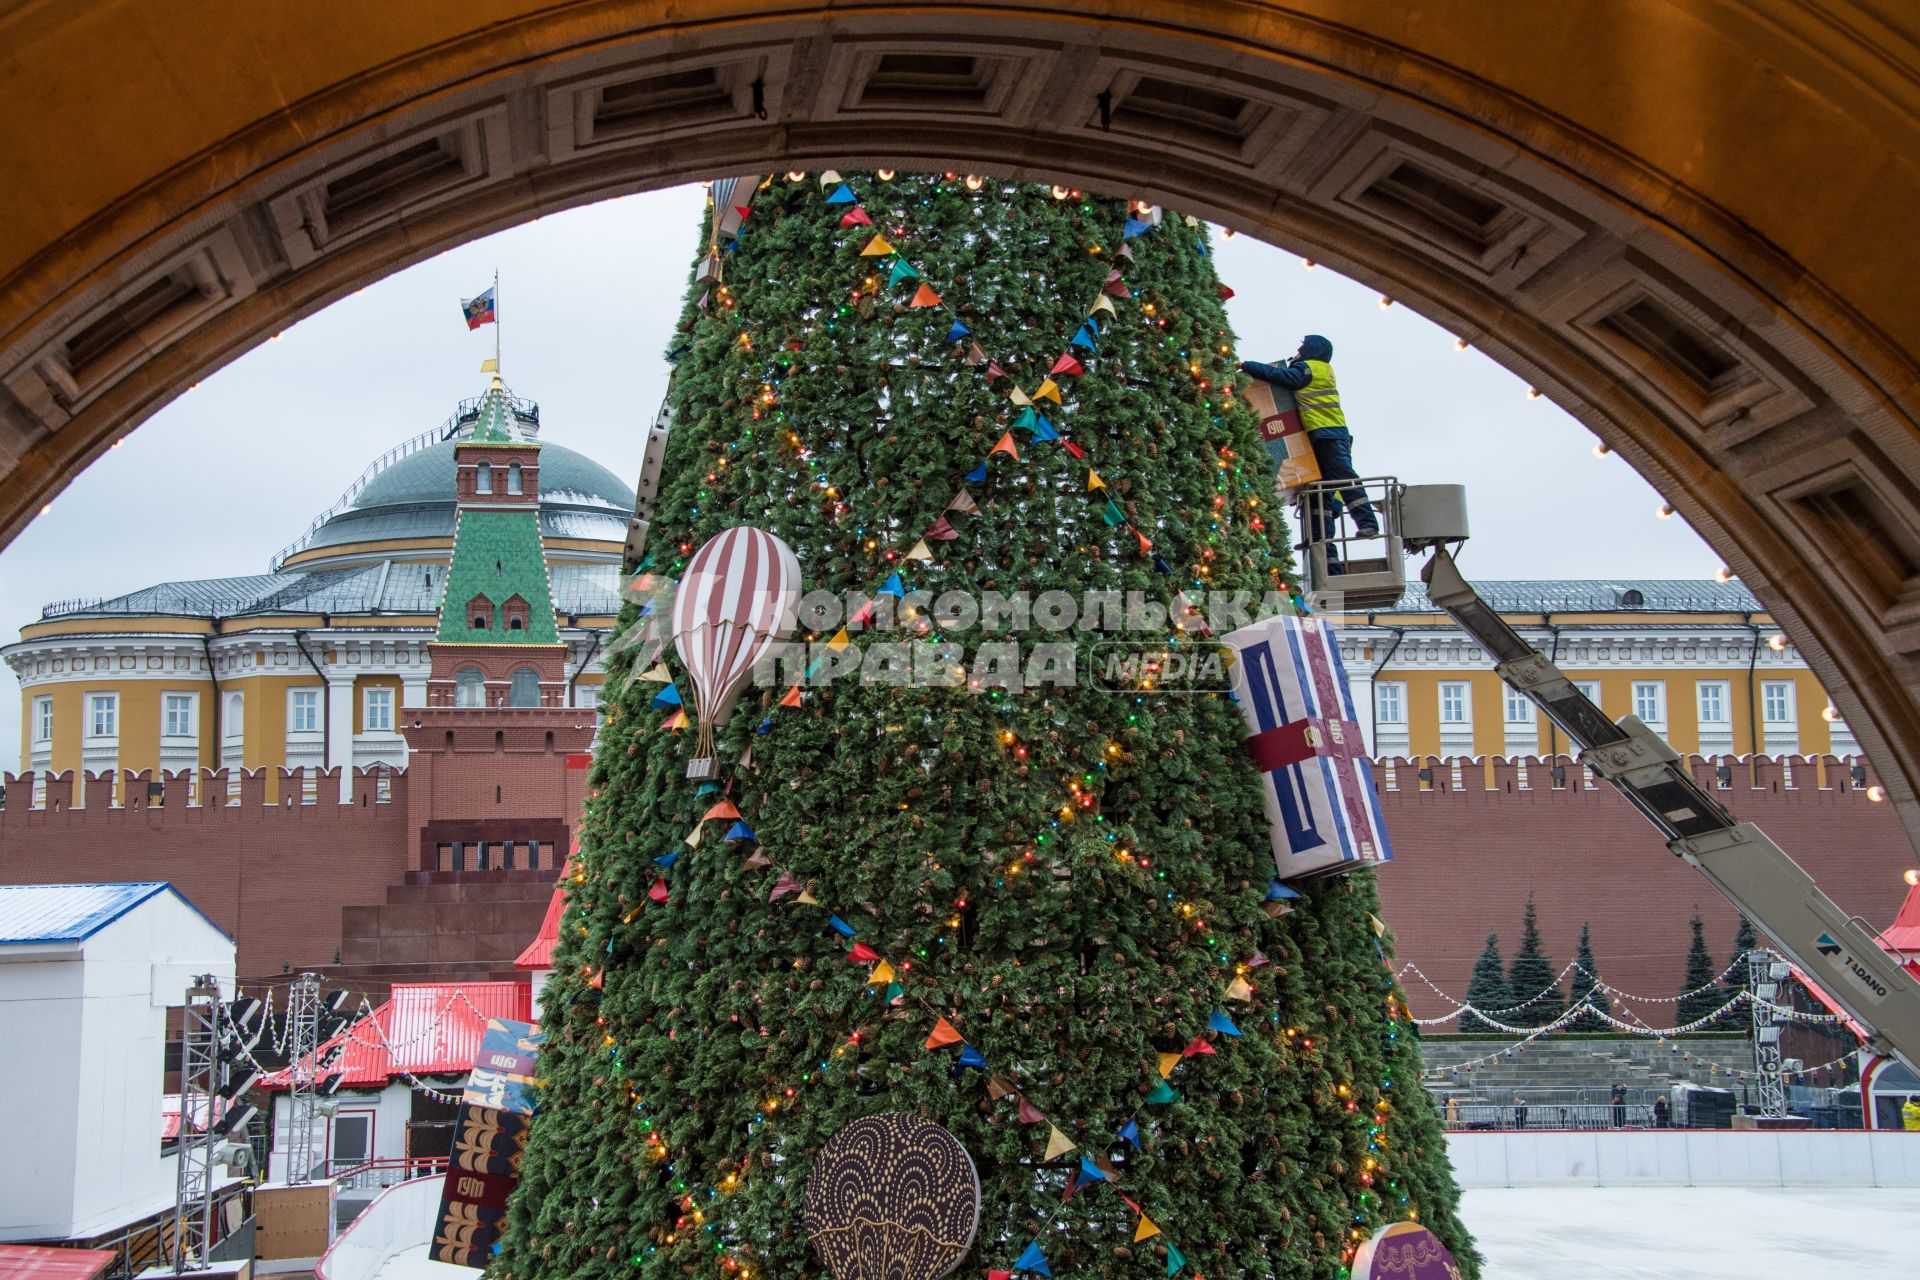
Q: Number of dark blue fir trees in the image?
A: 5